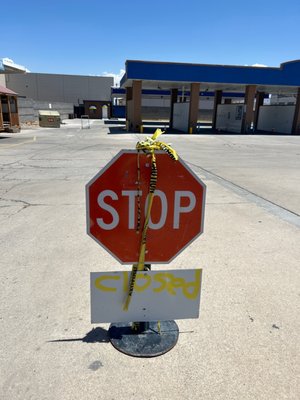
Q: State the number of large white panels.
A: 3